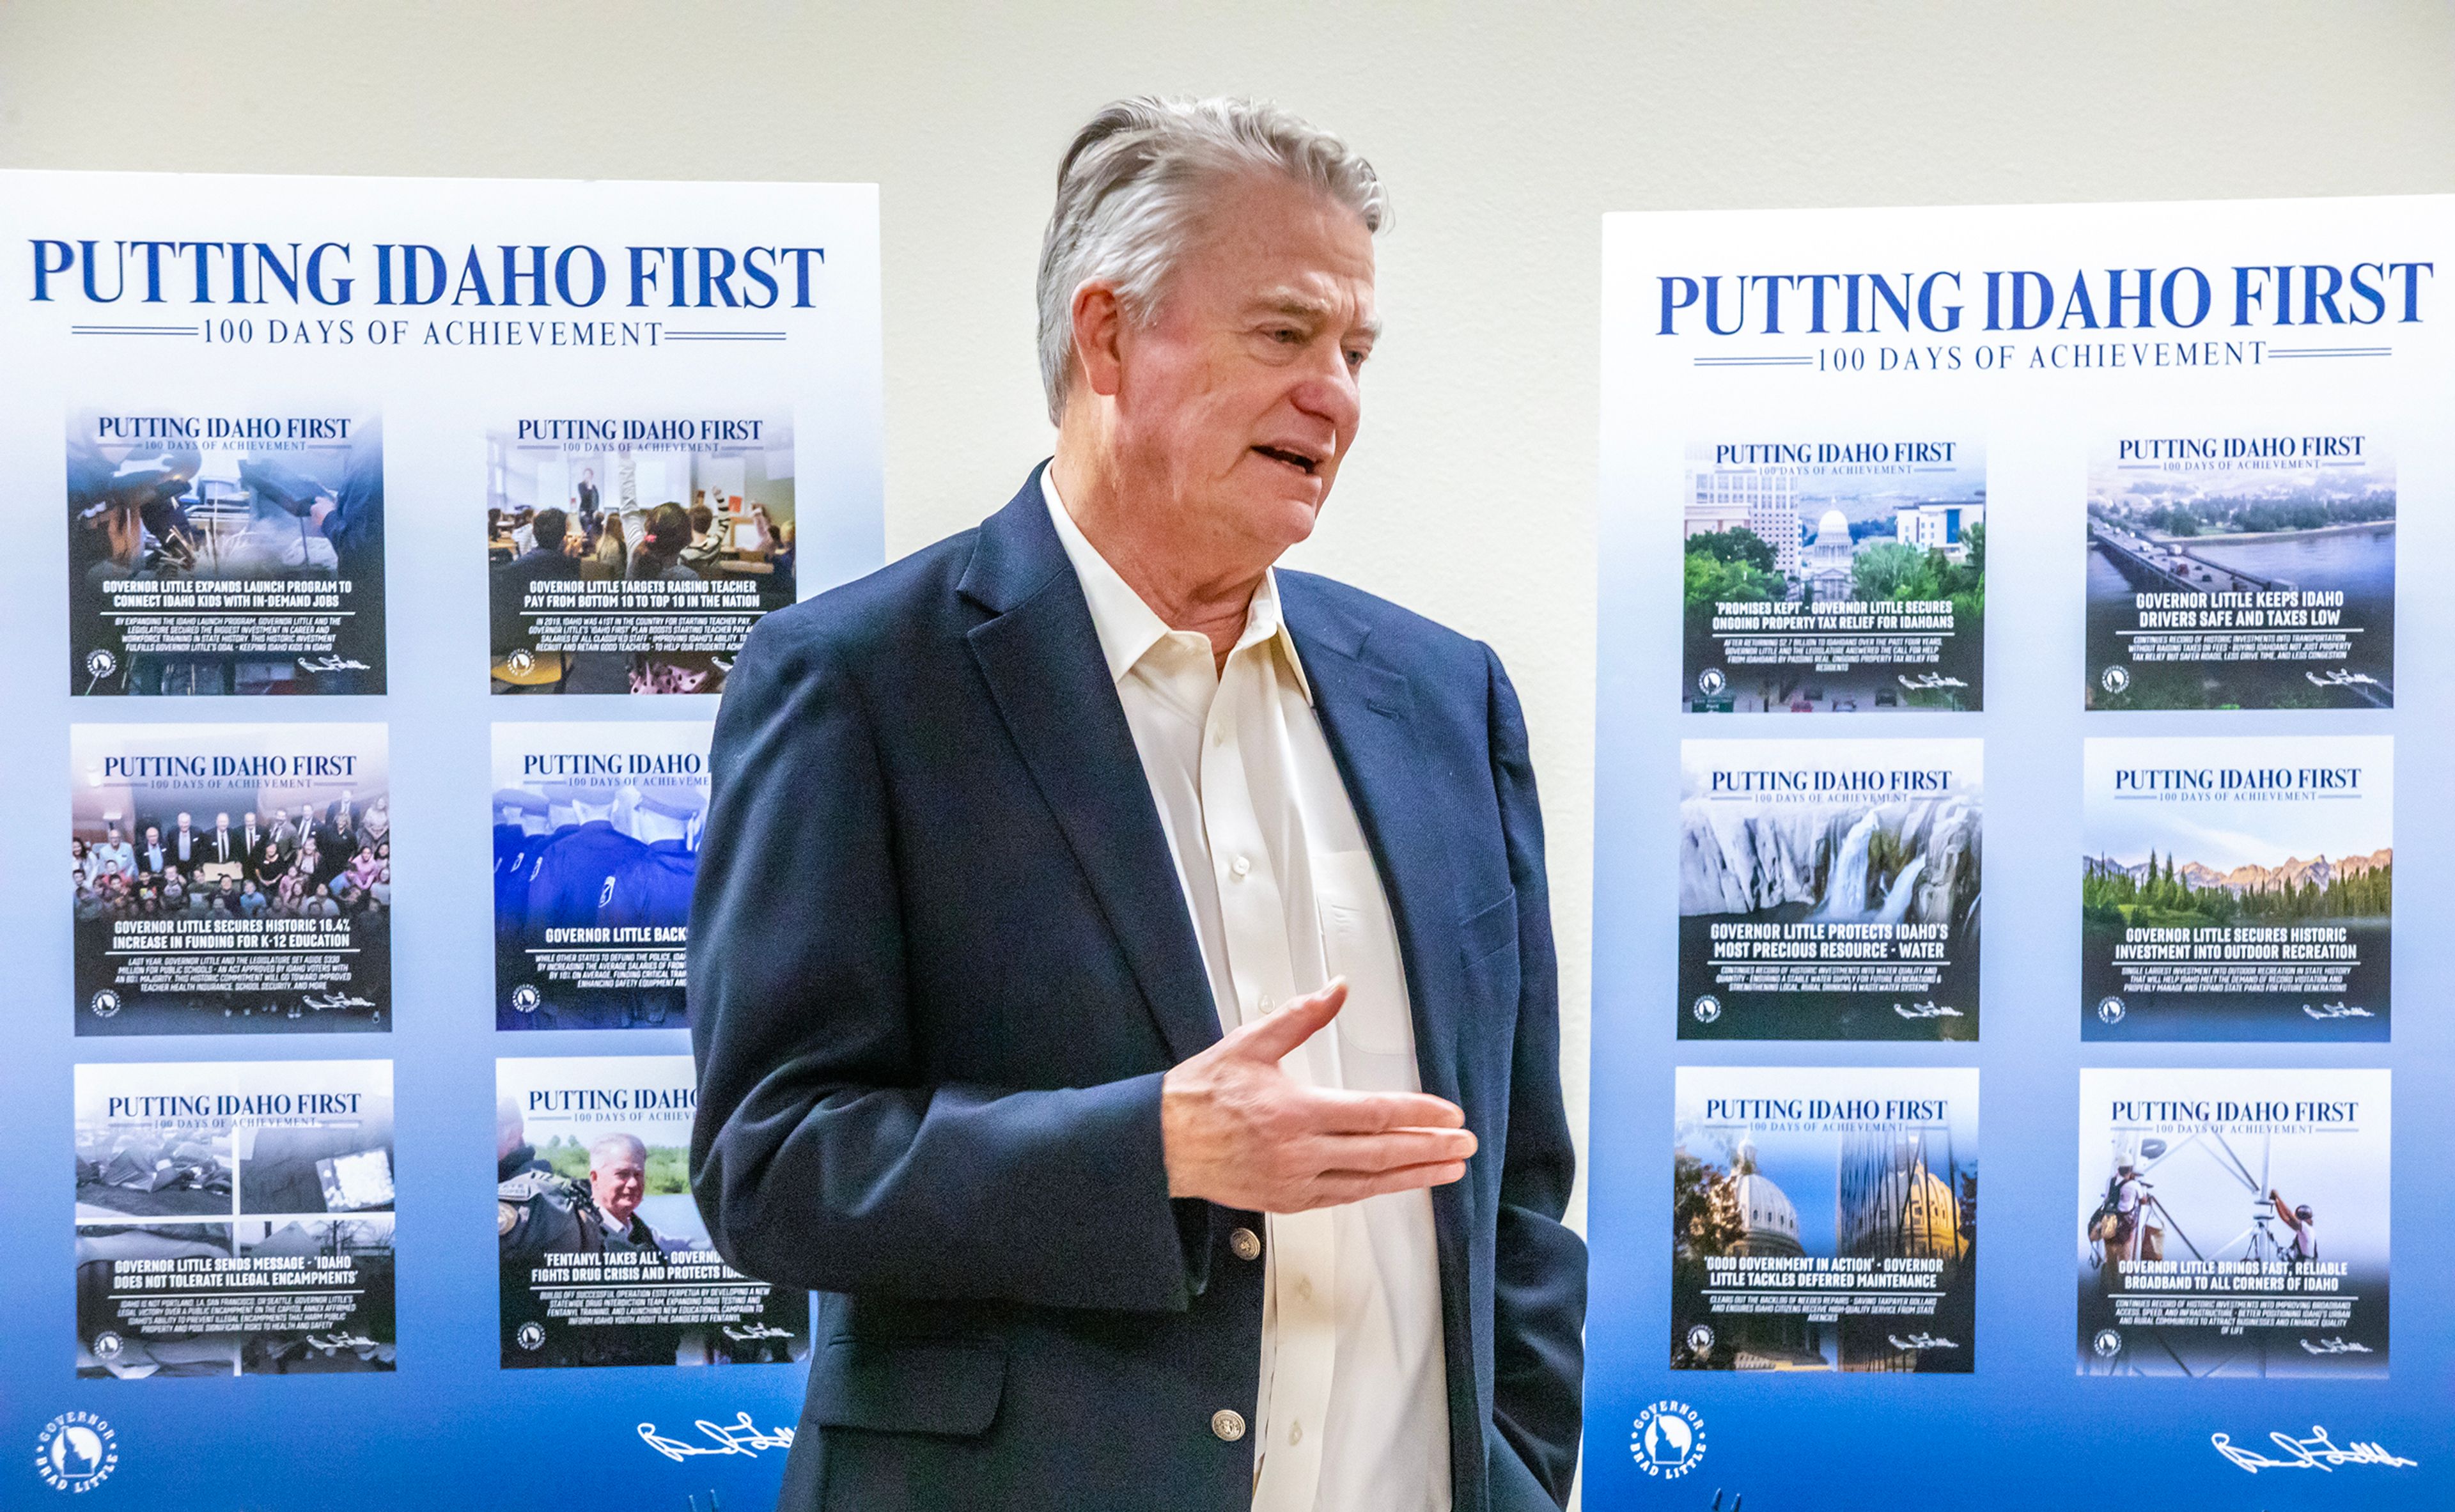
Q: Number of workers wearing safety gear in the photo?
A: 2